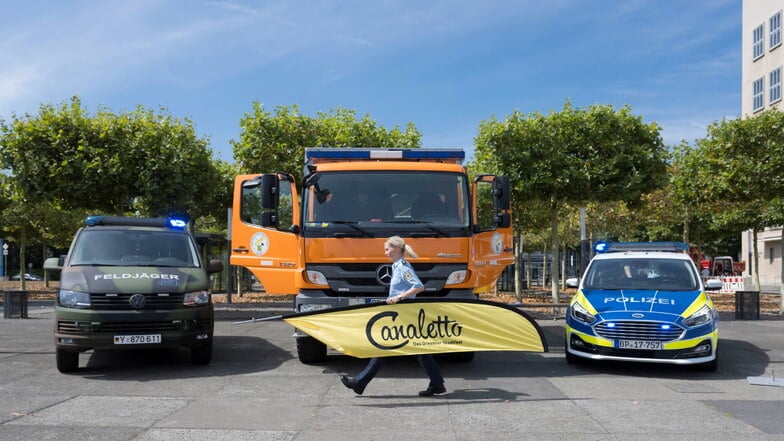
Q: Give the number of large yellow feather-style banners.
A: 1